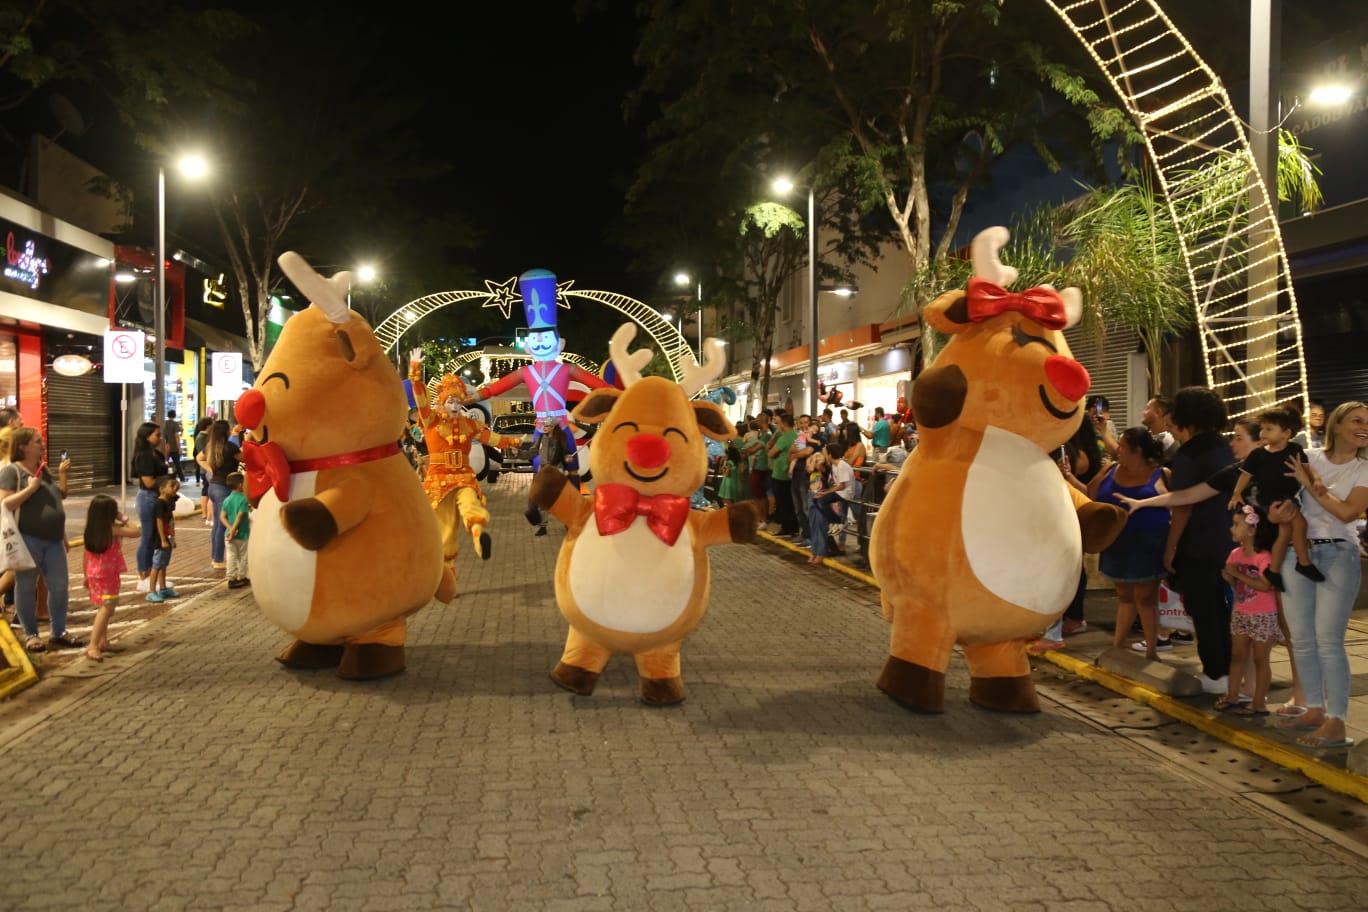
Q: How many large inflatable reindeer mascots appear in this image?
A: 3